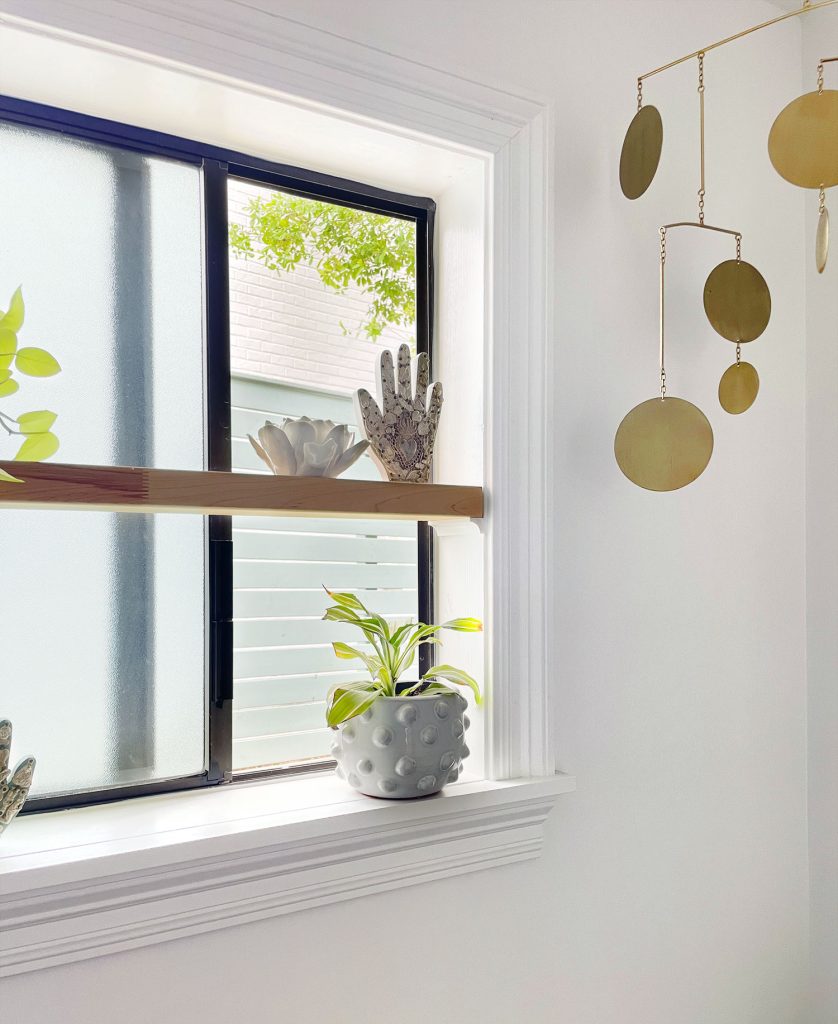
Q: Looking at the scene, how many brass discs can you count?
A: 6